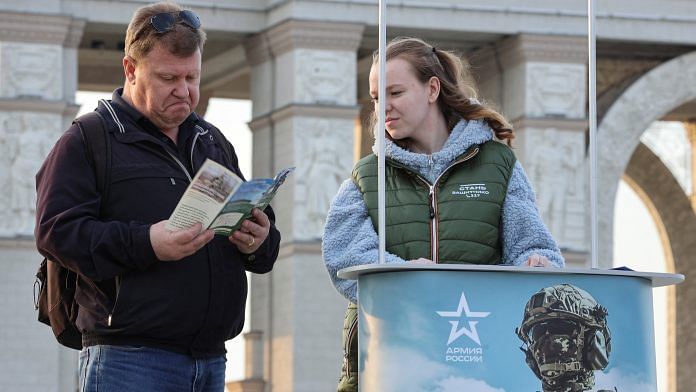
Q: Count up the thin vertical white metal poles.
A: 2